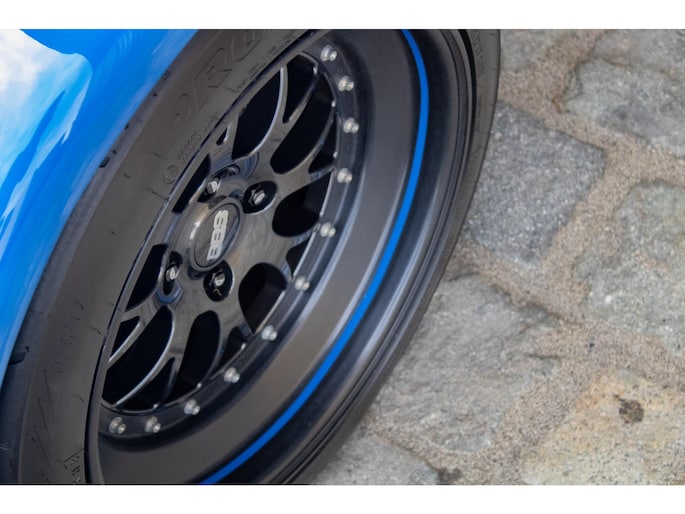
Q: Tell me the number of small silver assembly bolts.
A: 11